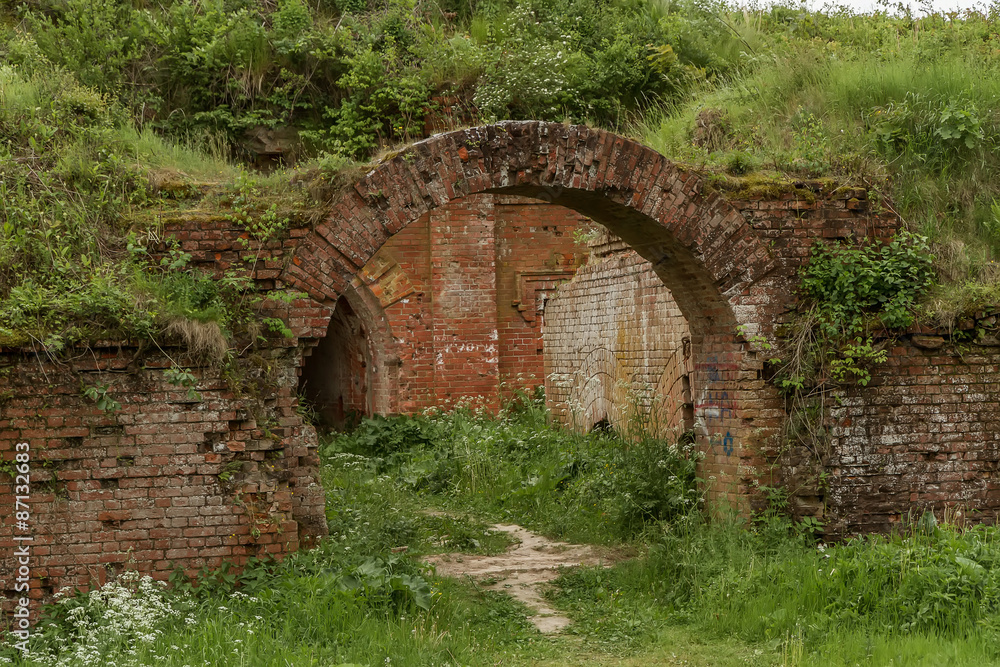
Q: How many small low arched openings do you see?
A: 2